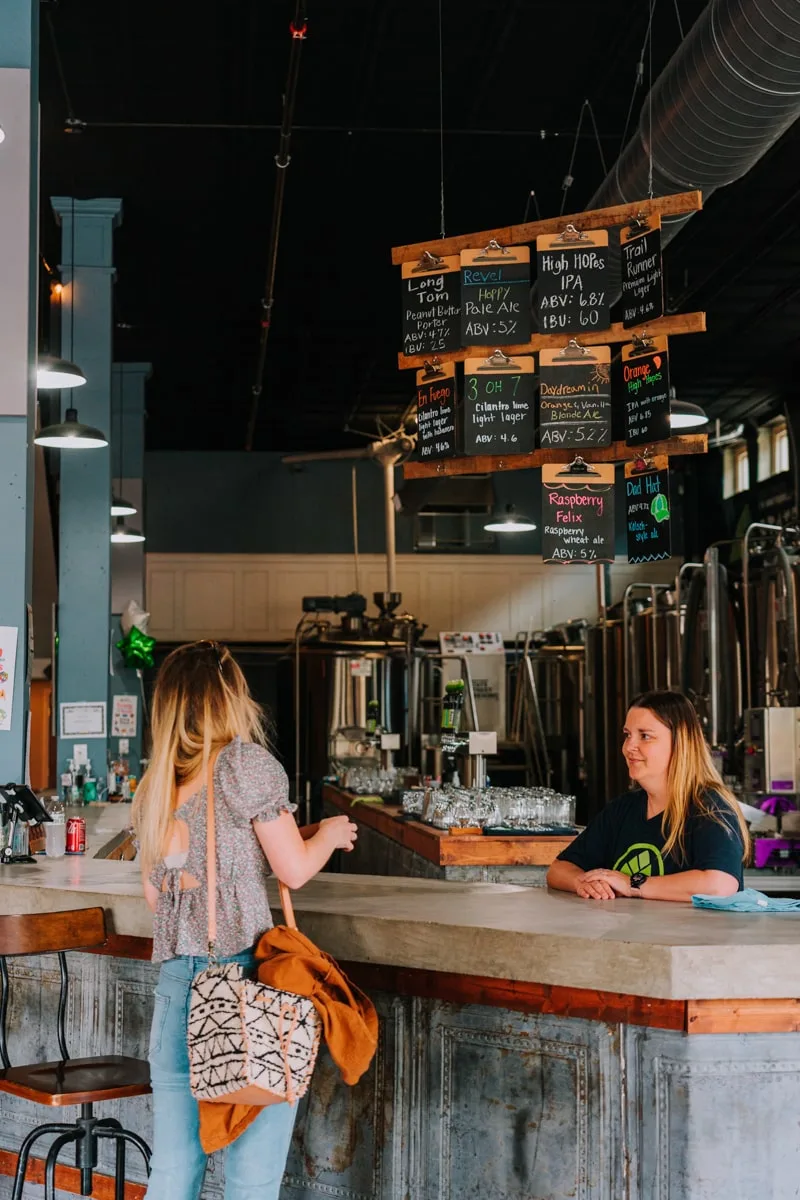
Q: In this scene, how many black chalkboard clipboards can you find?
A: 10